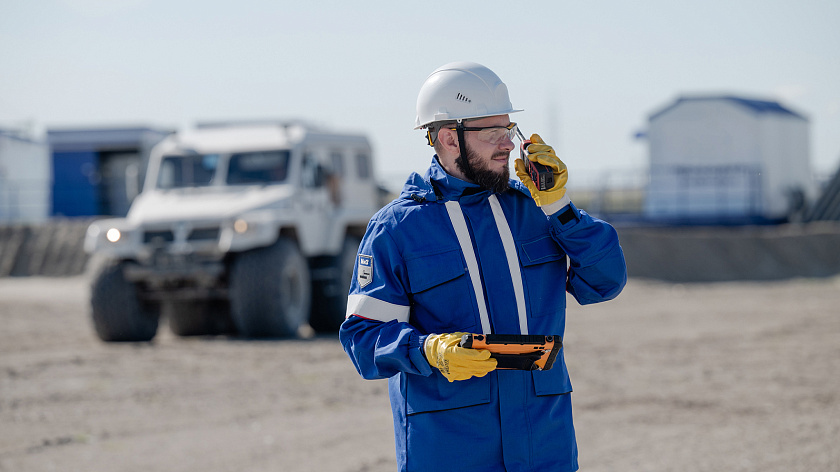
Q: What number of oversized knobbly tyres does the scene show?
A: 4